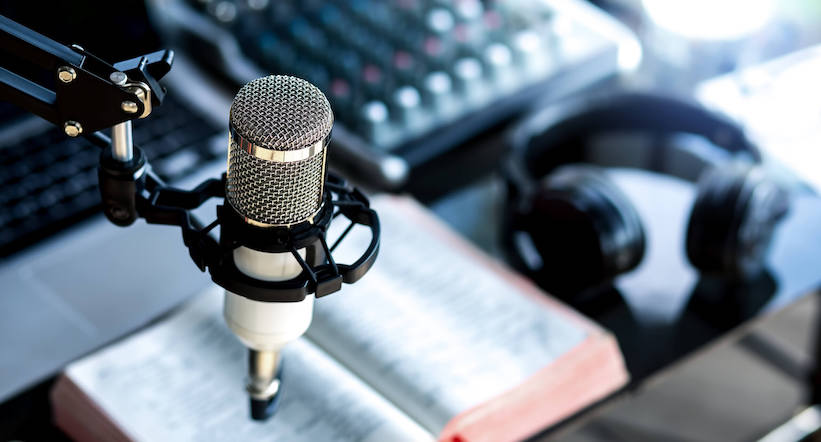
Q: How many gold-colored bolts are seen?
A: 3